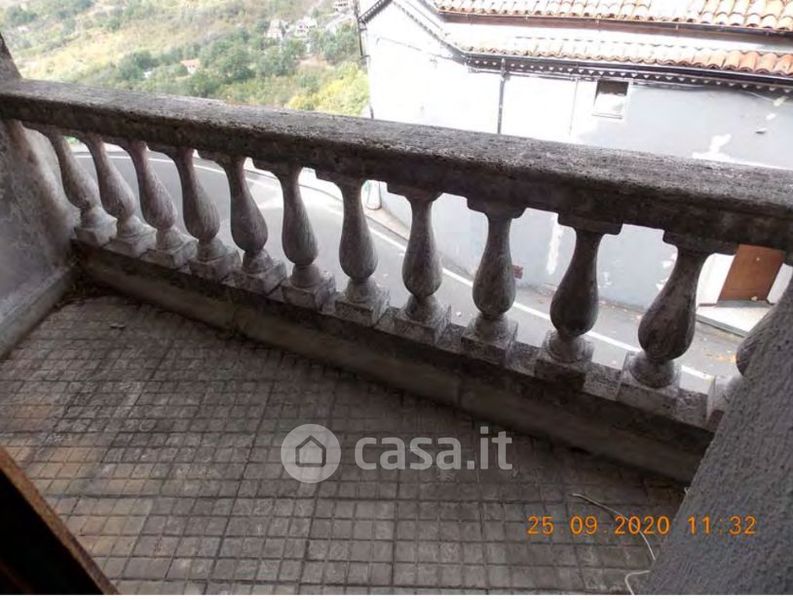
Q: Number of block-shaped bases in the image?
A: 12